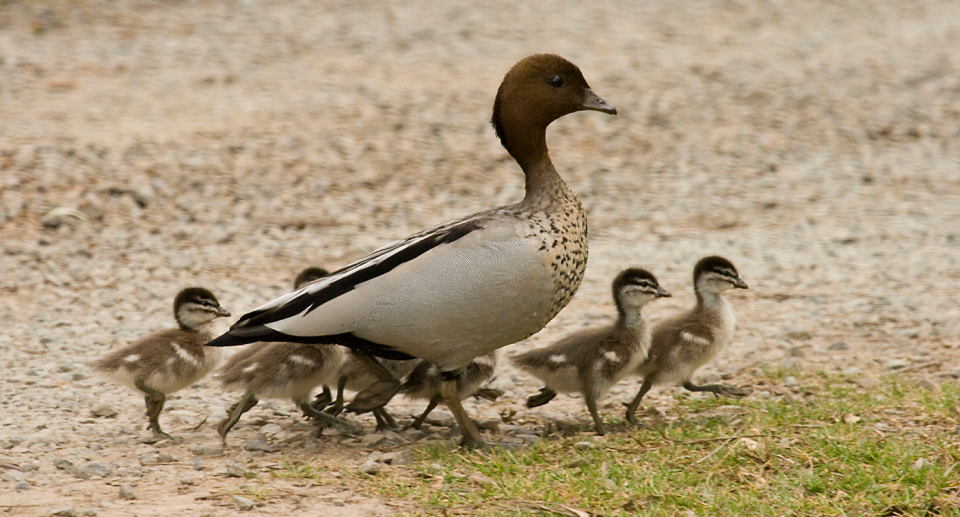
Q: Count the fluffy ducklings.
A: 6